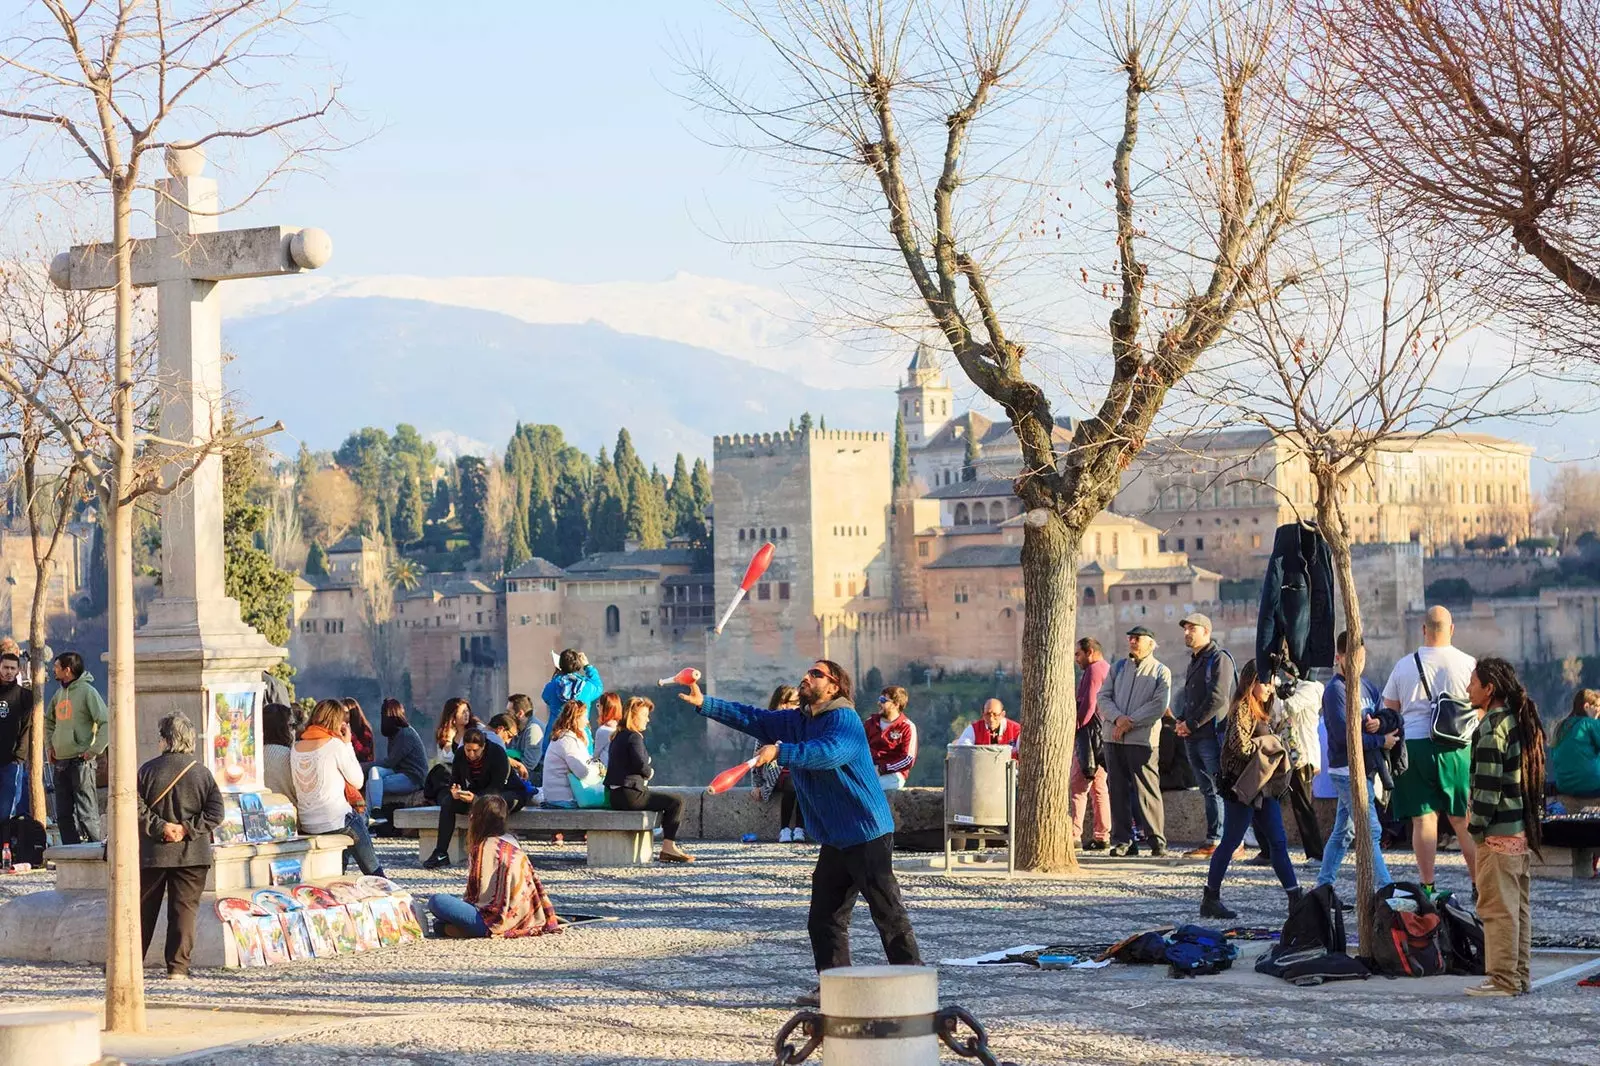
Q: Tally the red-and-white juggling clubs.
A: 3